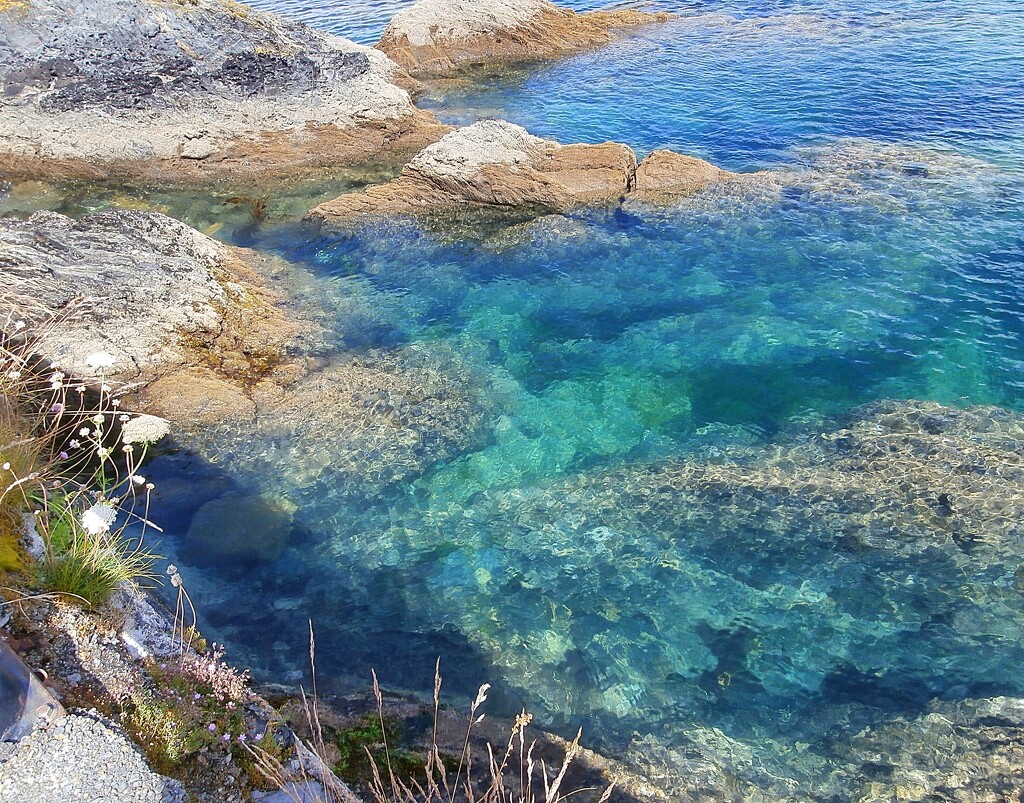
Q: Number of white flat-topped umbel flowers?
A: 3